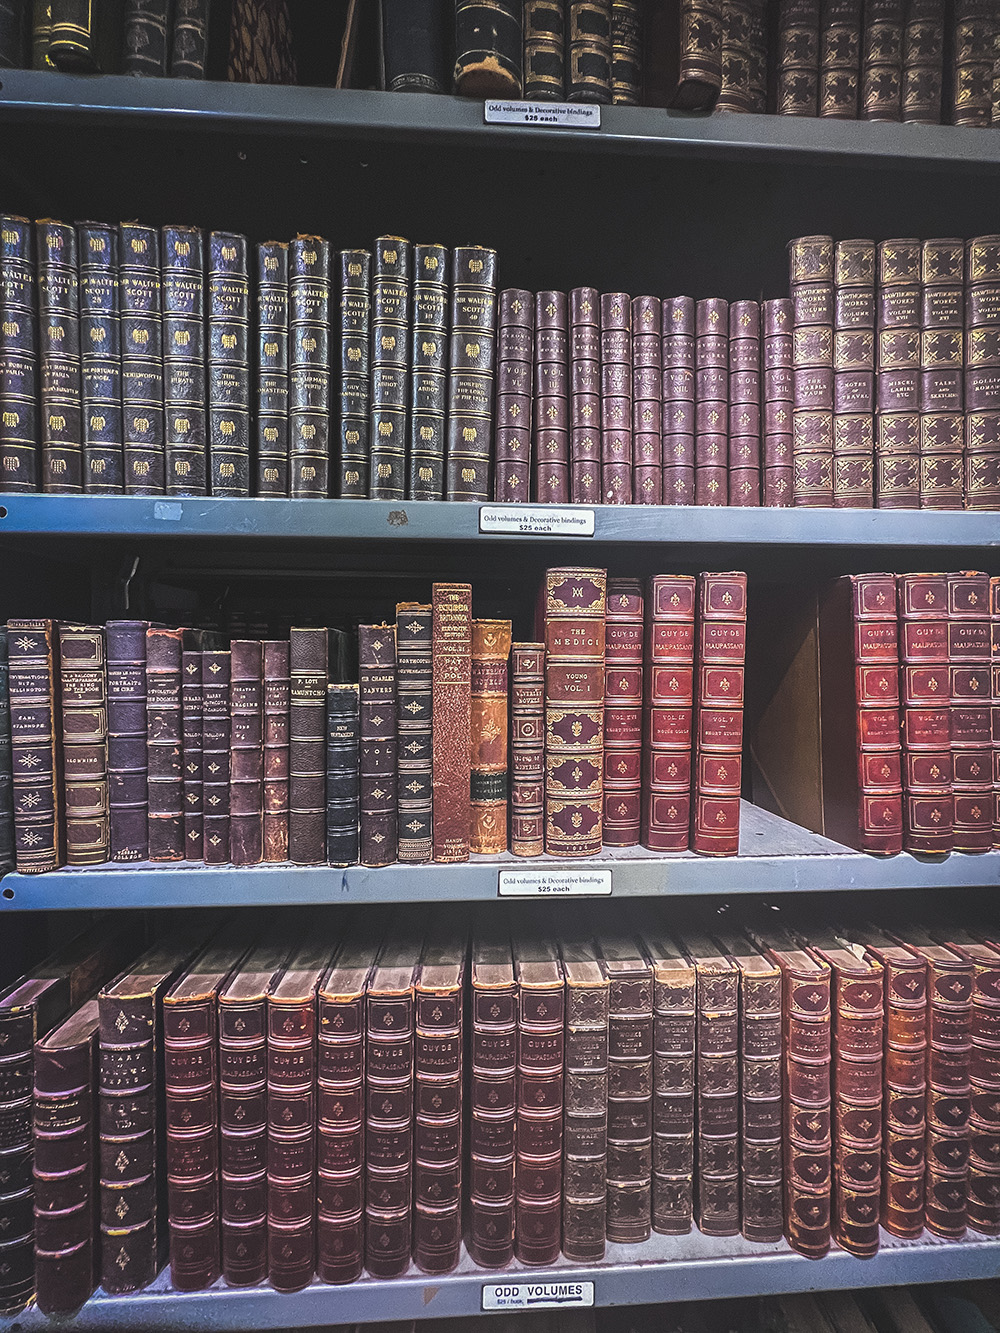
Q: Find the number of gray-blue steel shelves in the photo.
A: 4